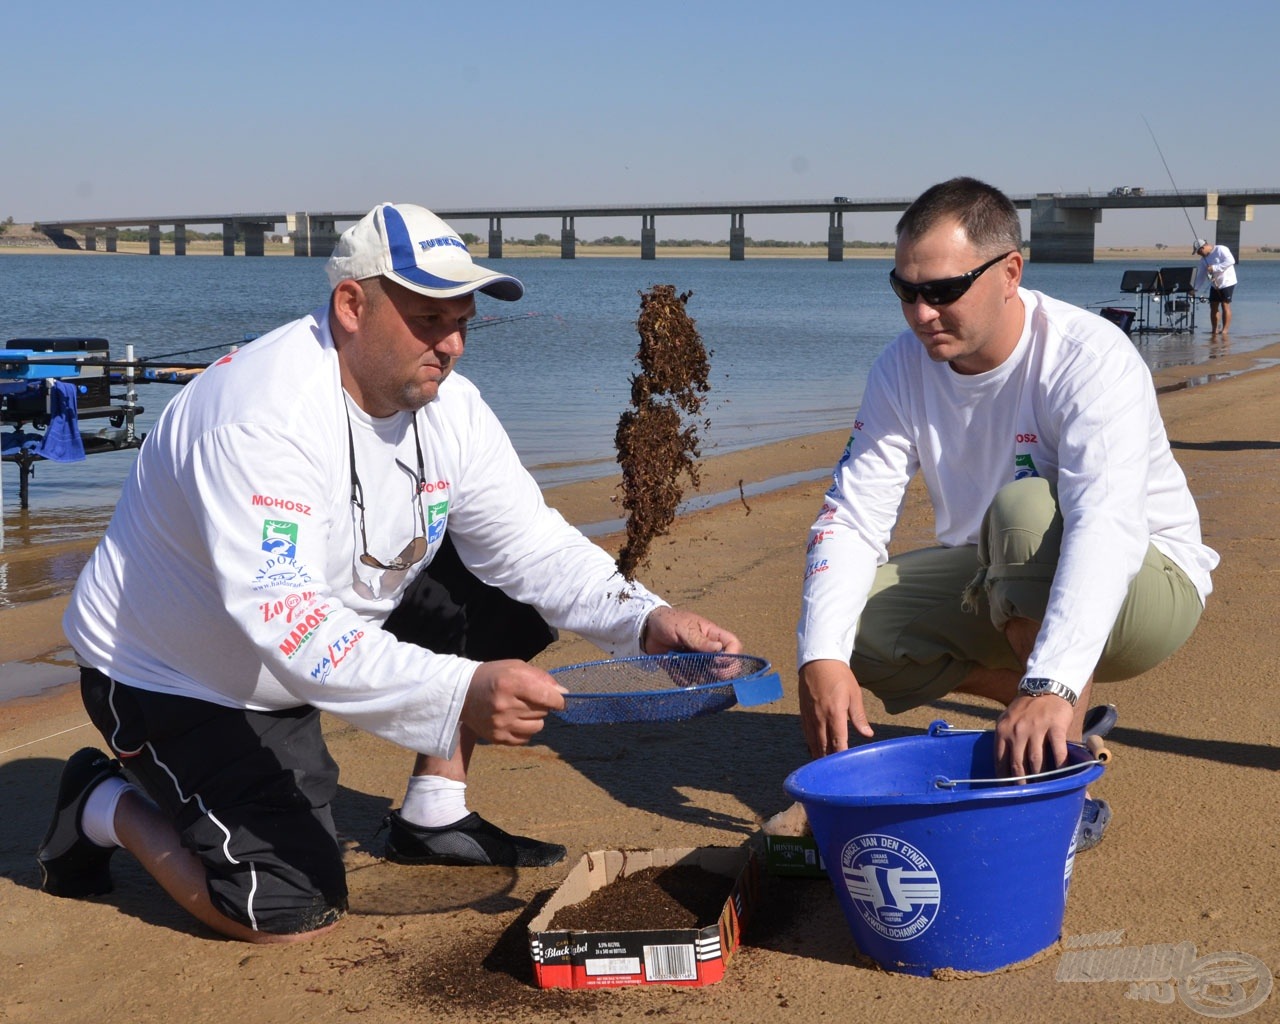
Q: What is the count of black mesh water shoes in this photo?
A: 2